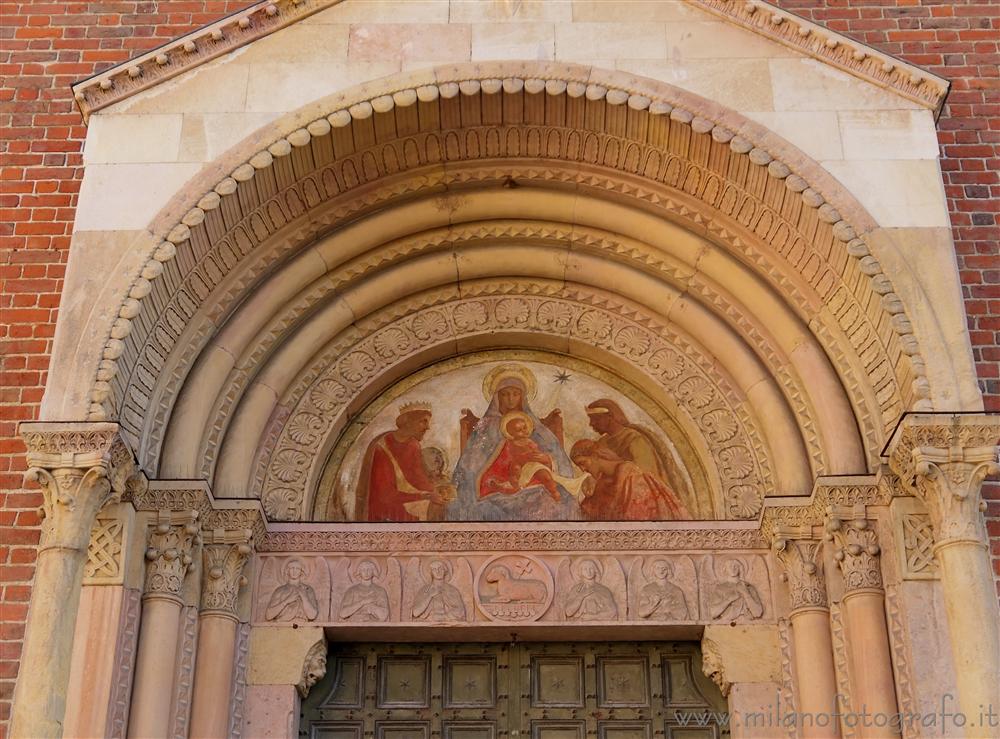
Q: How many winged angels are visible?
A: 6